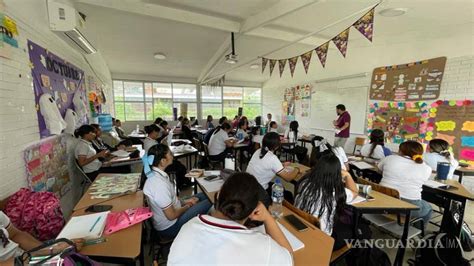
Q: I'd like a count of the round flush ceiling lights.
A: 3